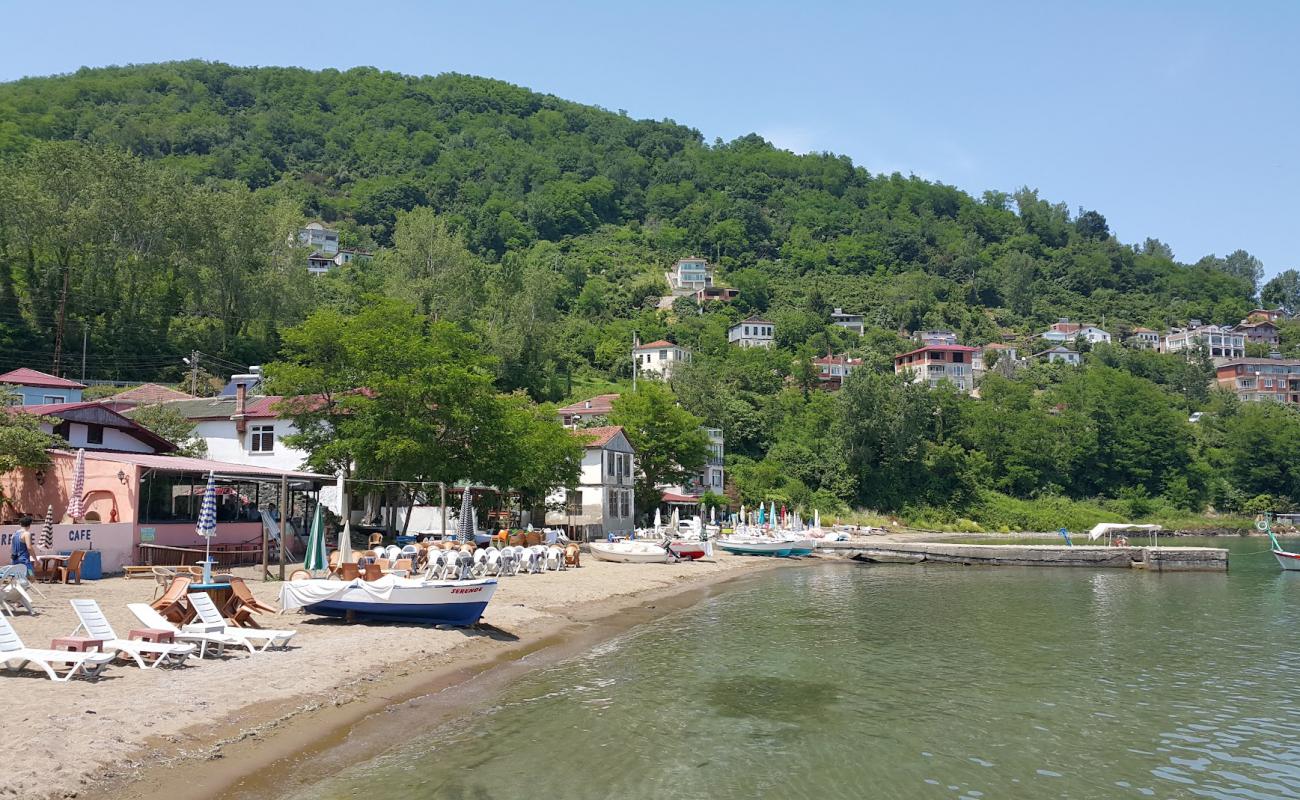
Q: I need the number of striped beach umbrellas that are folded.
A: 5